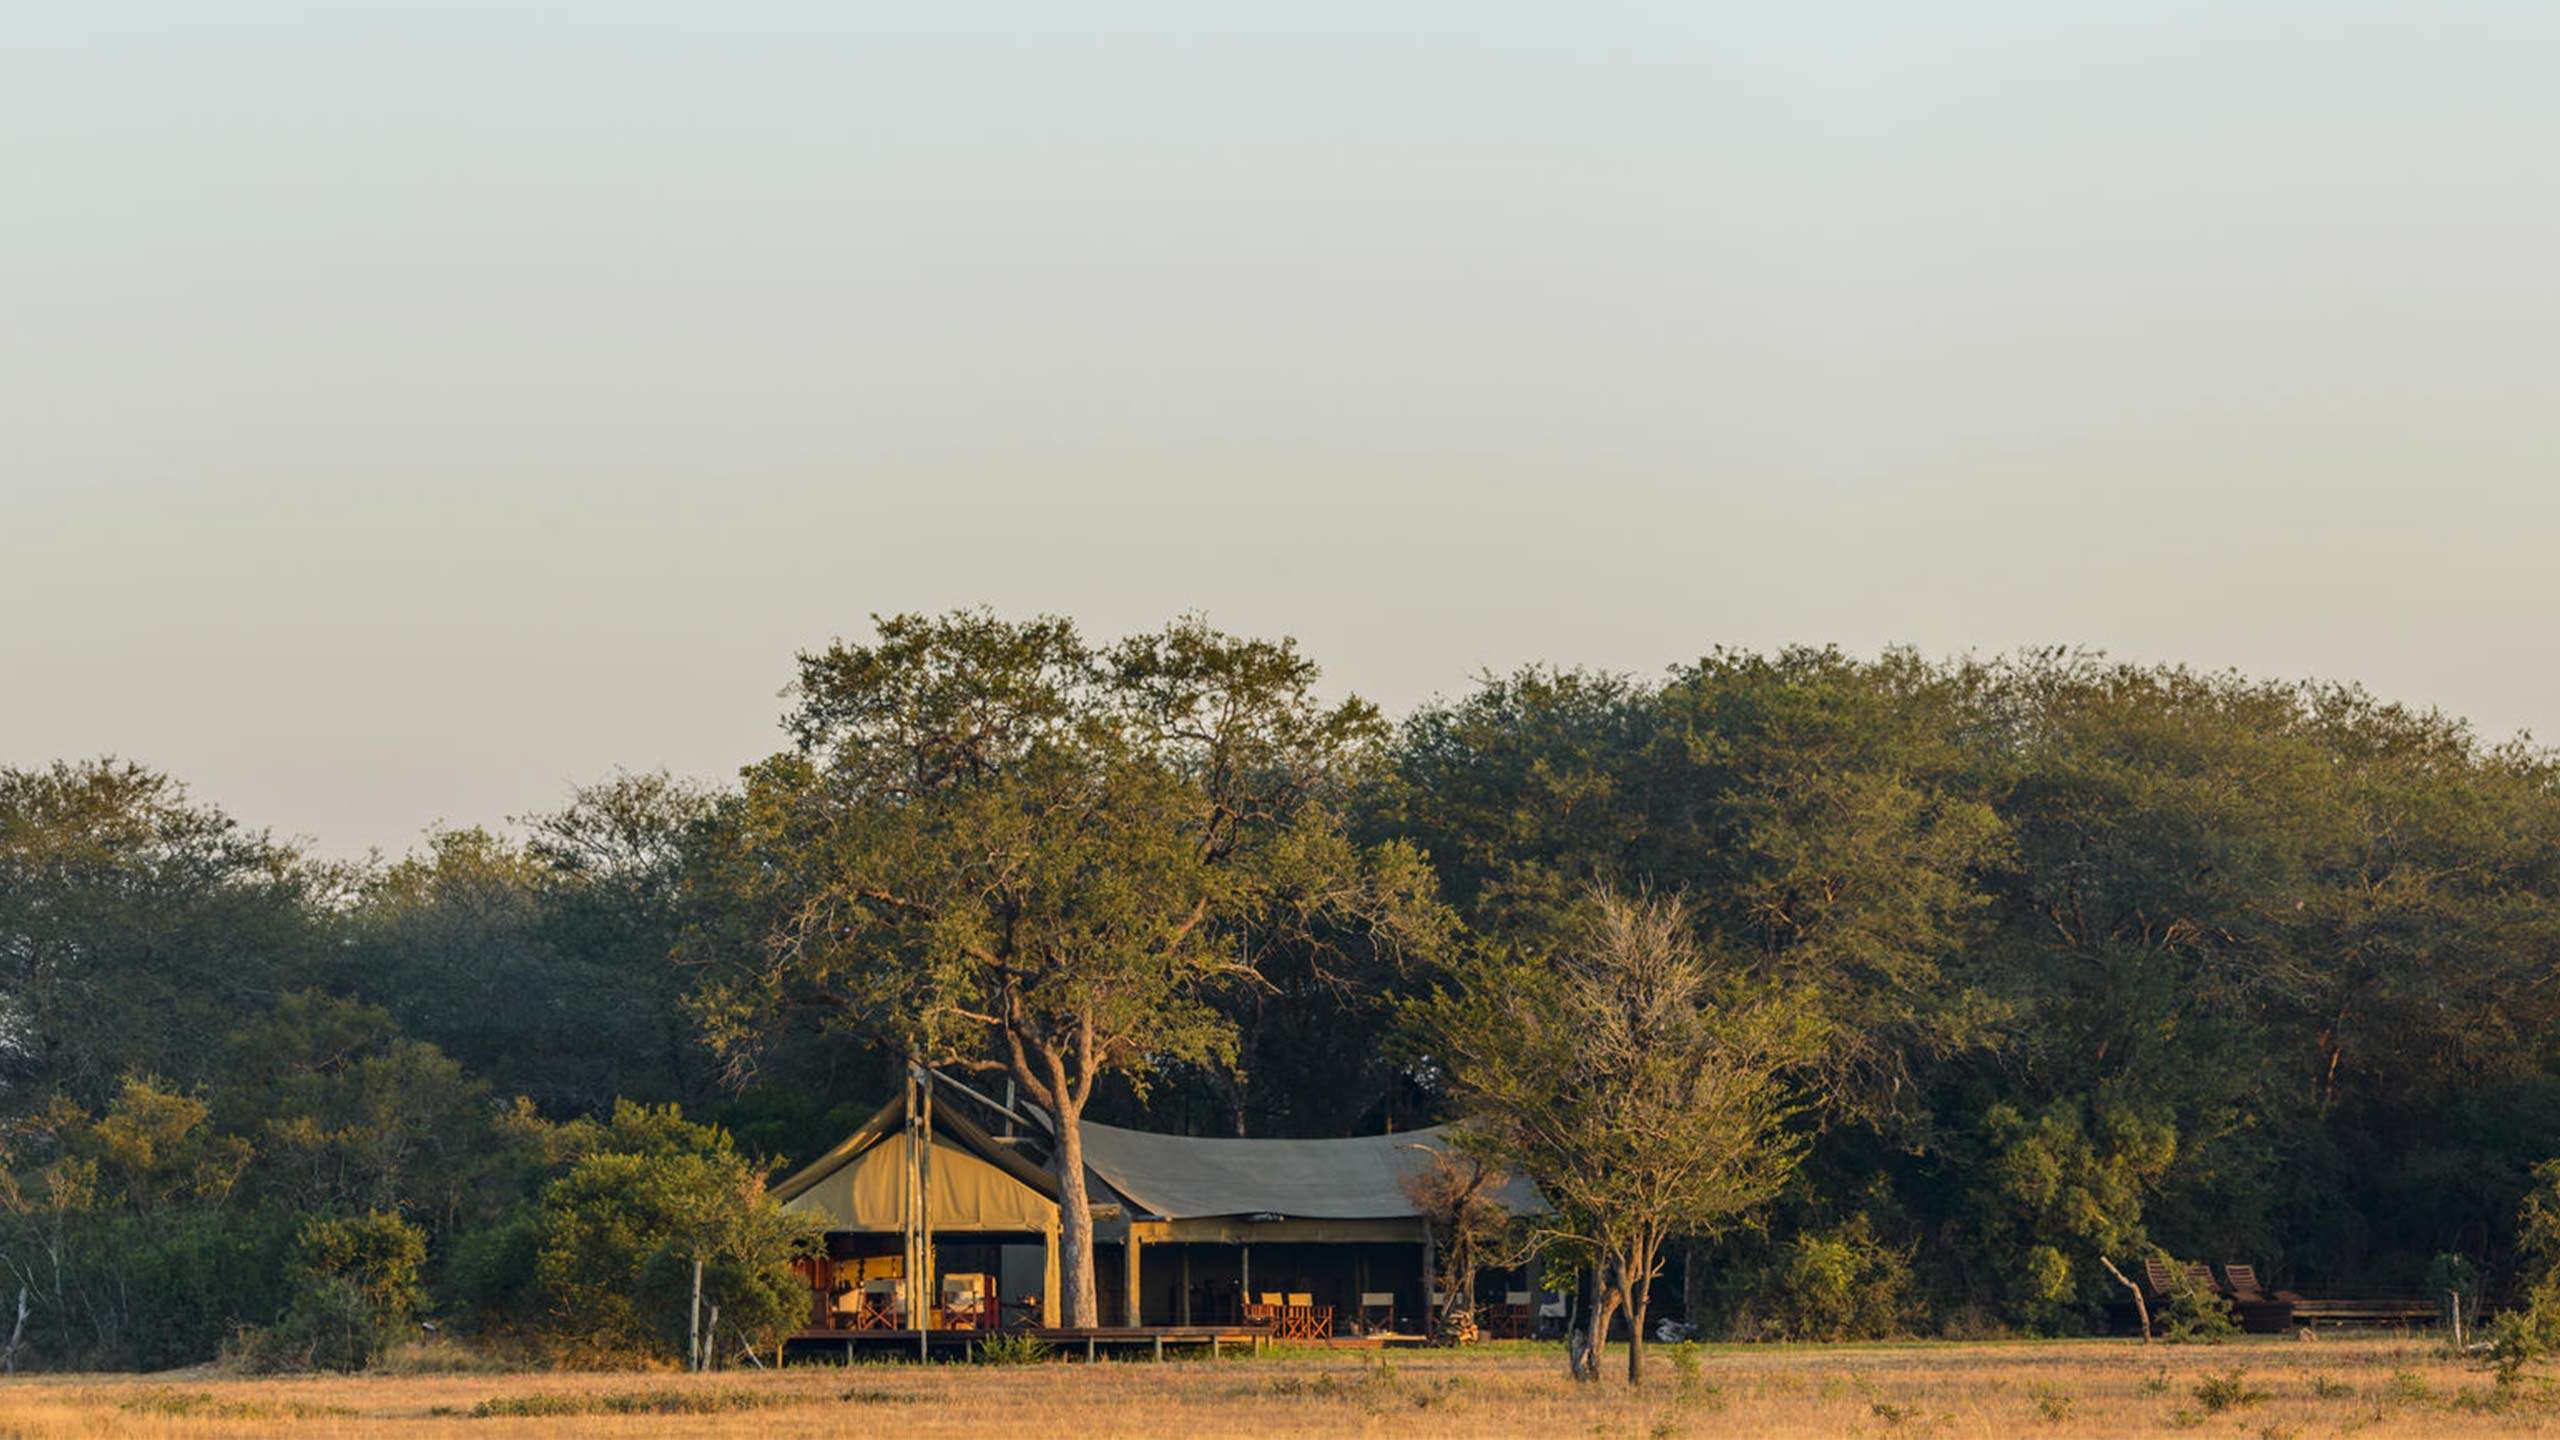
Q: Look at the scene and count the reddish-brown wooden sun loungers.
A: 3